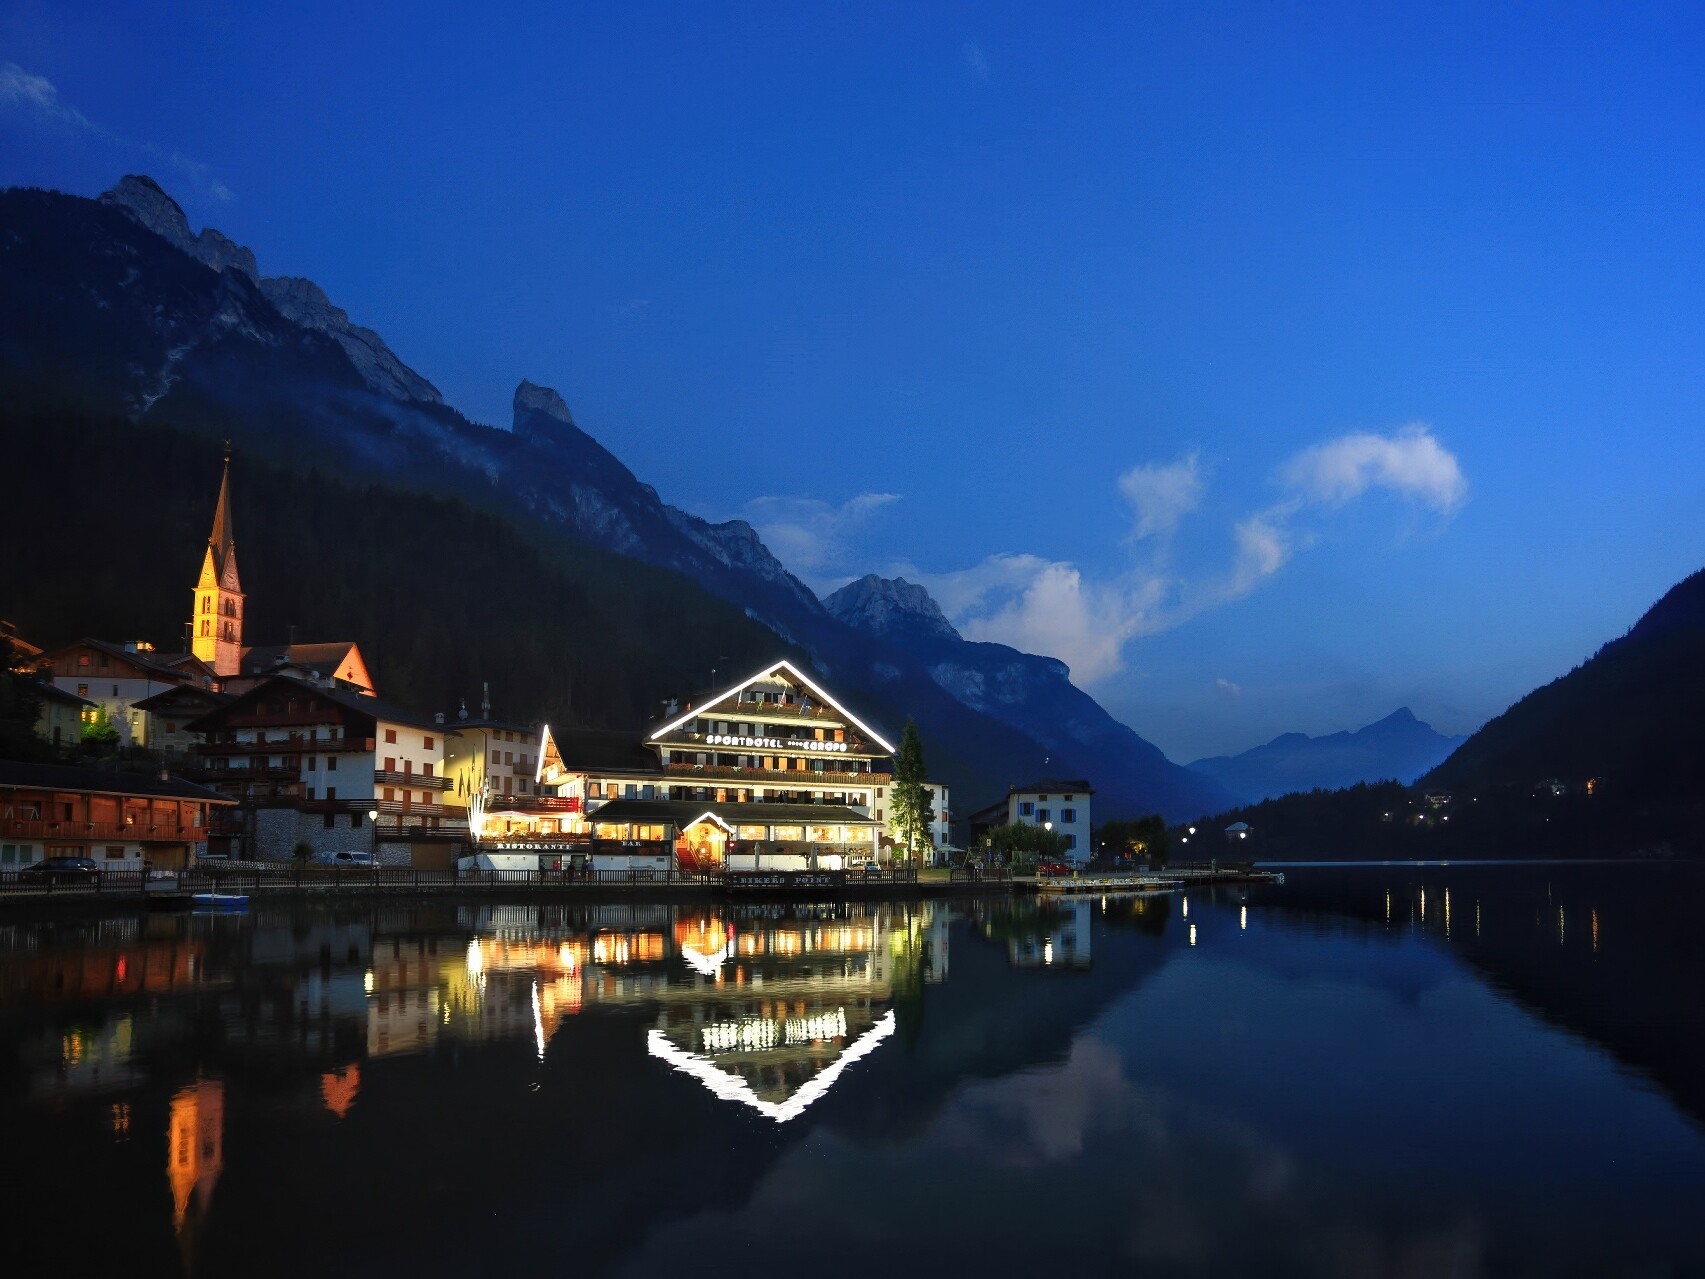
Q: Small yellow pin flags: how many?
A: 0